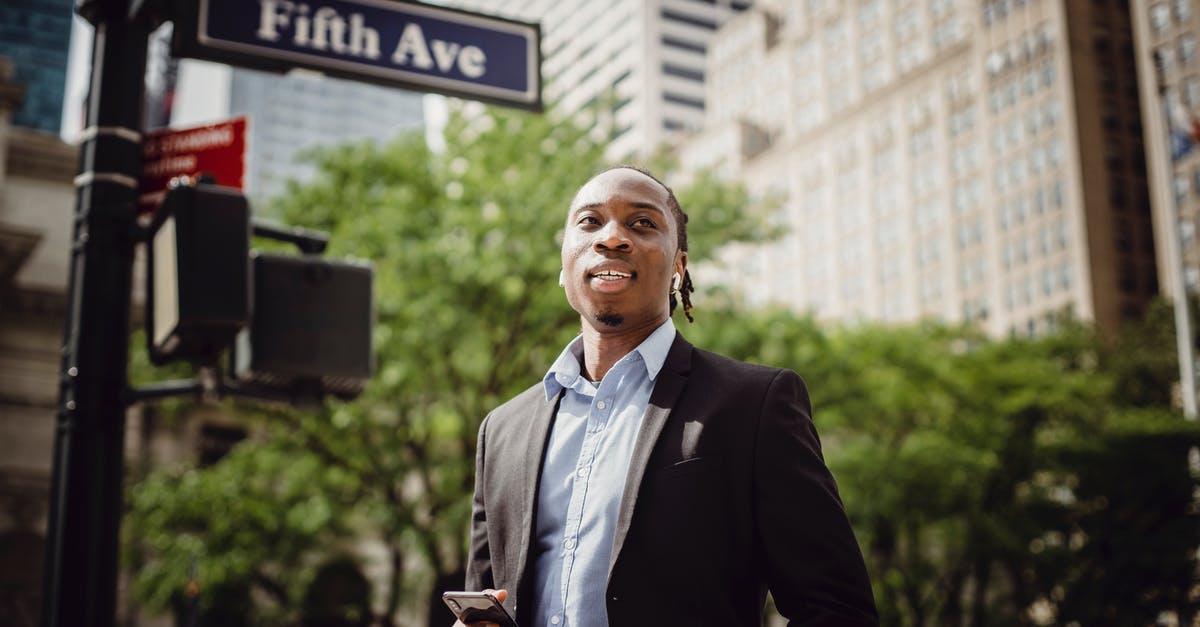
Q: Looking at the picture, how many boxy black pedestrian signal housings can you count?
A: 2